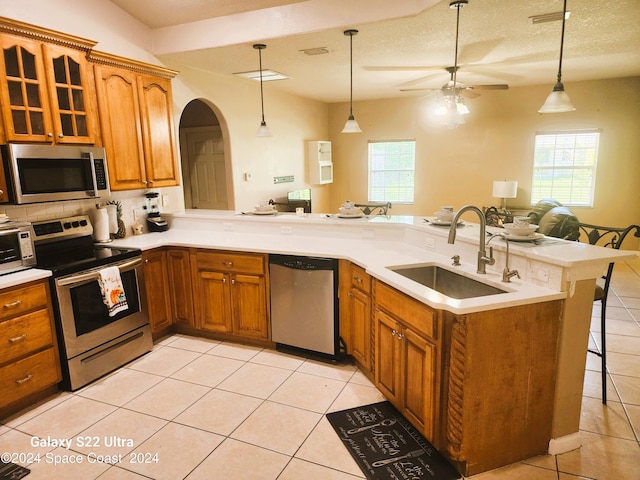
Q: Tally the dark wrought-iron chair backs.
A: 4